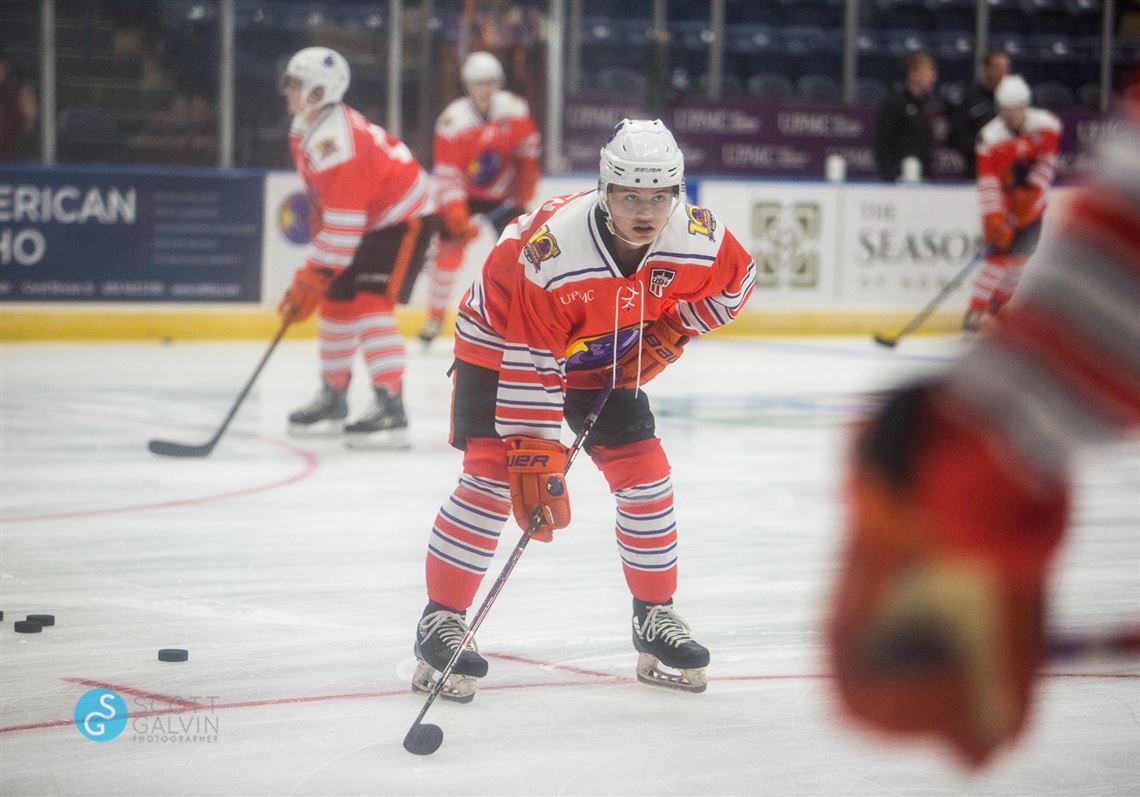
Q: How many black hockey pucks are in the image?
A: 4